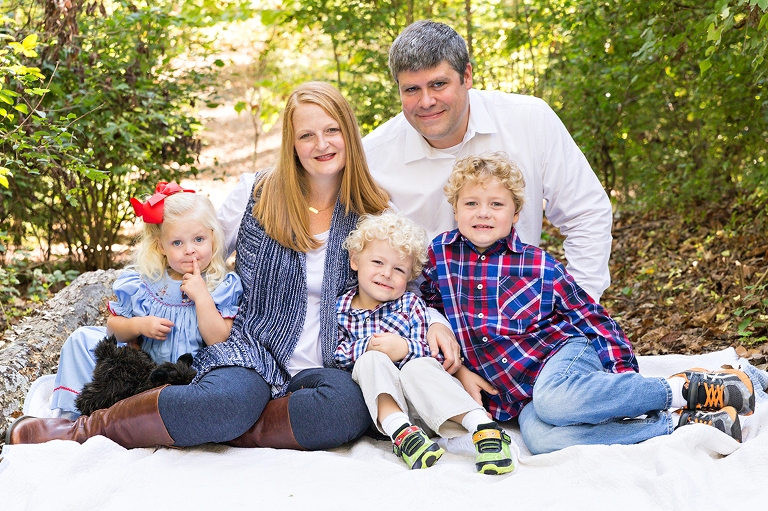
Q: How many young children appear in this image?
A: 3